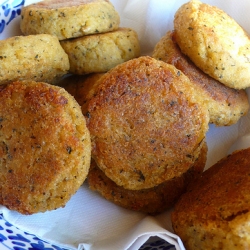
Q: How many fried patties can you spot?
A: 10